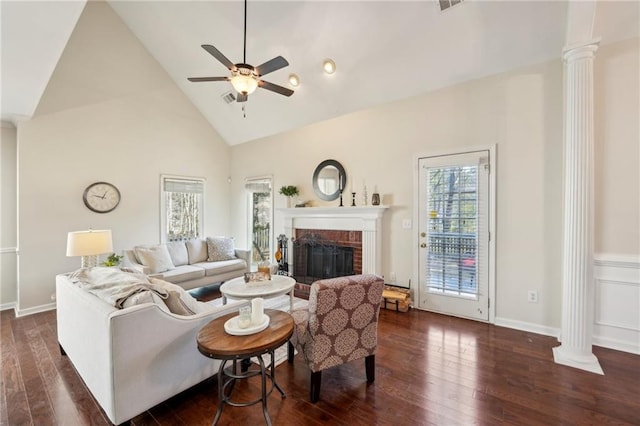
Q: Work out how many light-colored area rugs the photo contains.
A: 1